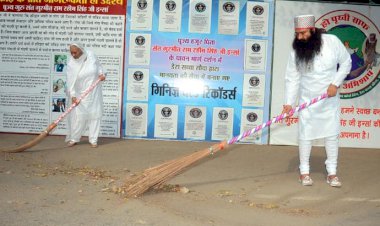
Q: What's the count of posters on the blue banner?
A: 14